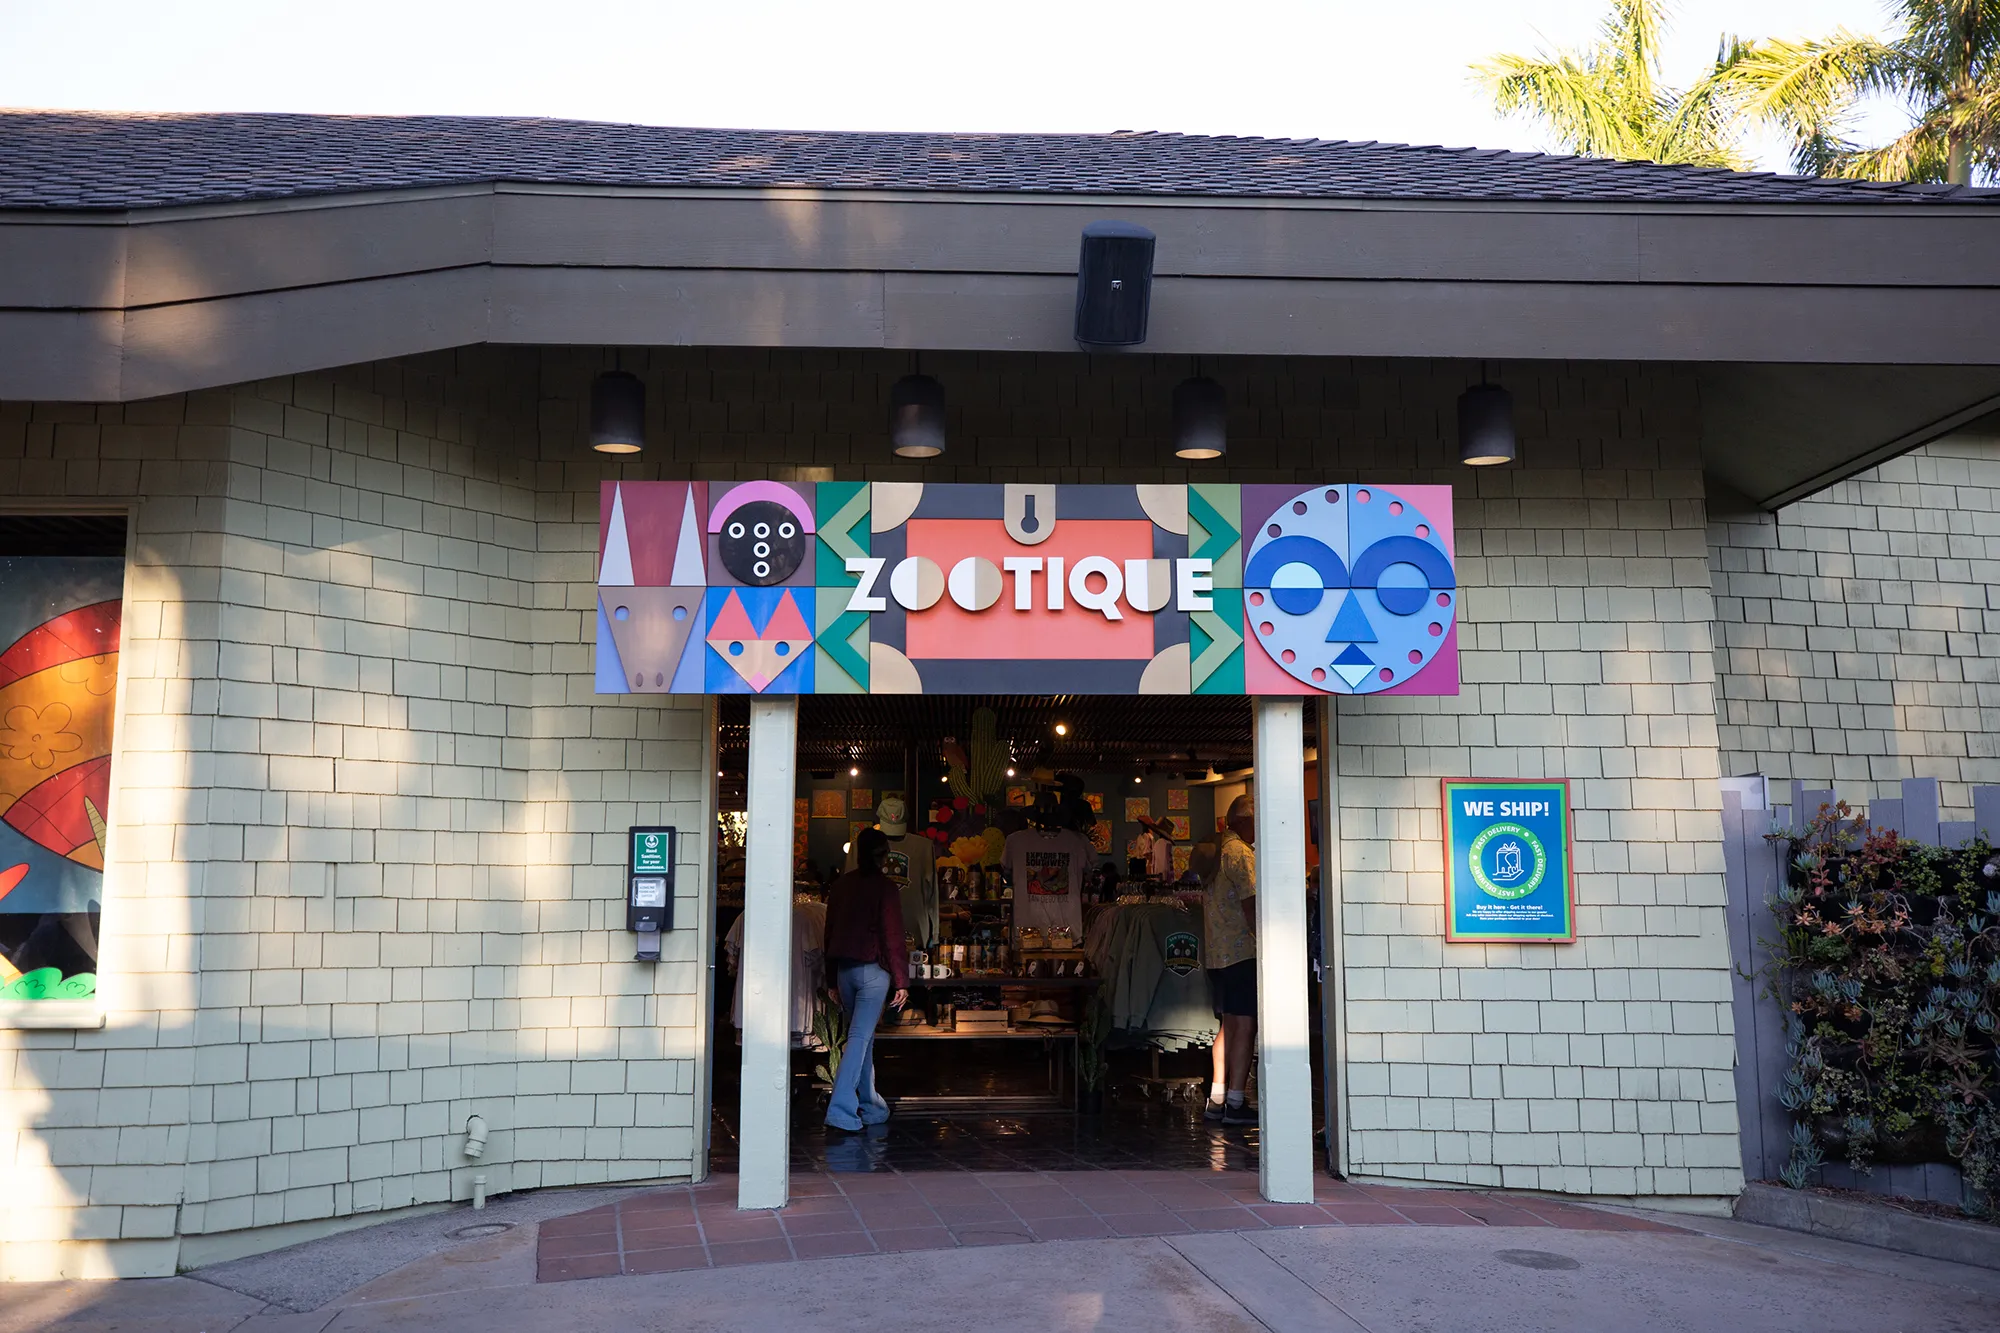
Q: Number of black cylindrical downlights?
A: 4